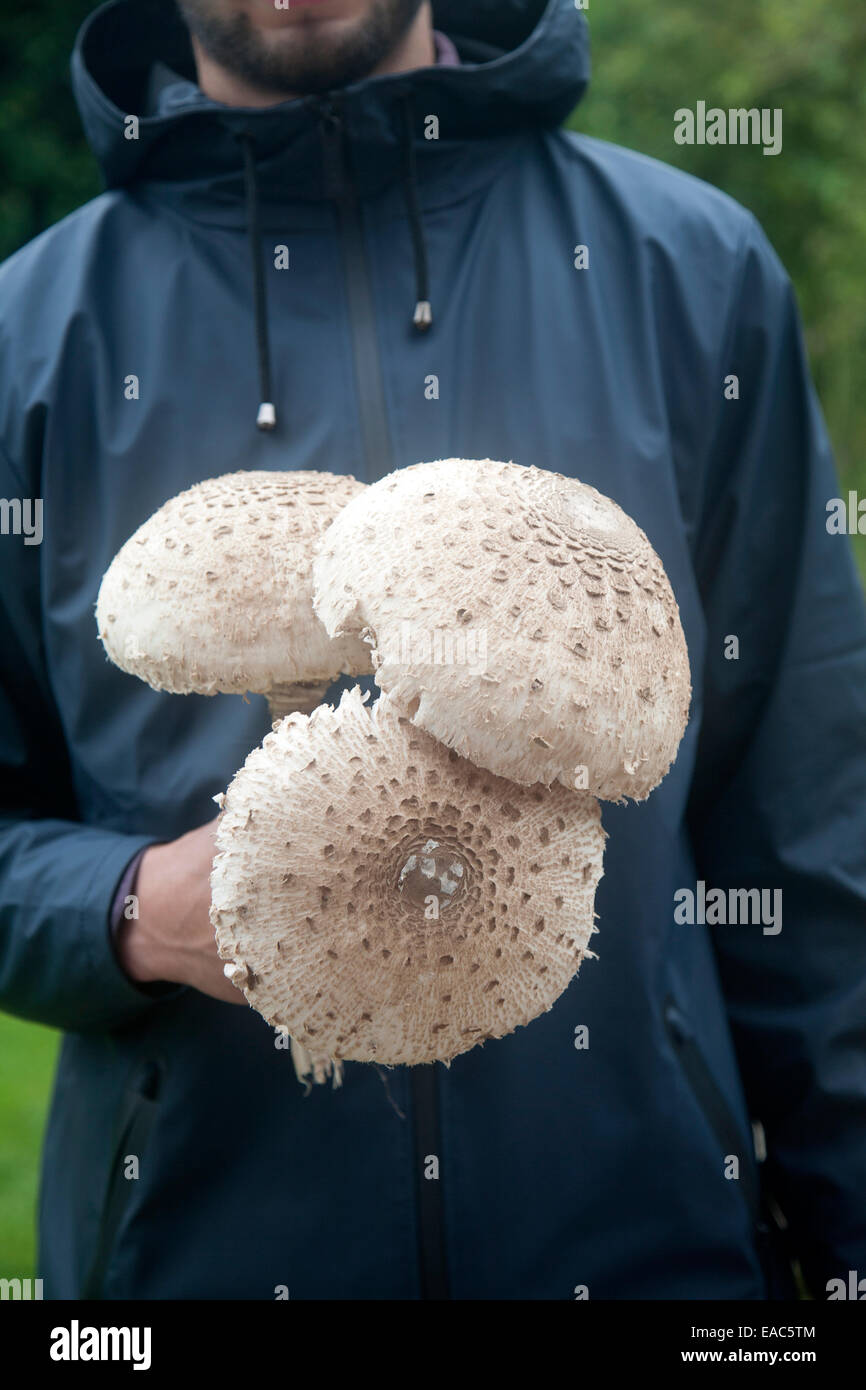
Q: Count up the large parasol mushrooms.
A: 3